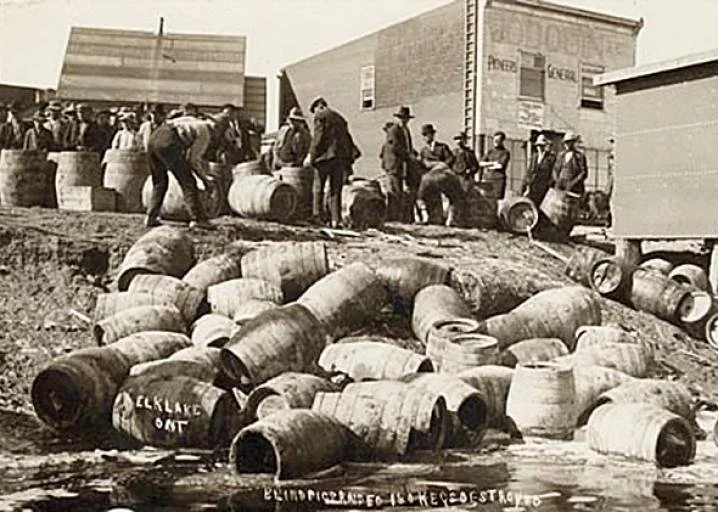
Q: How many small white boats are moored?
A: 0